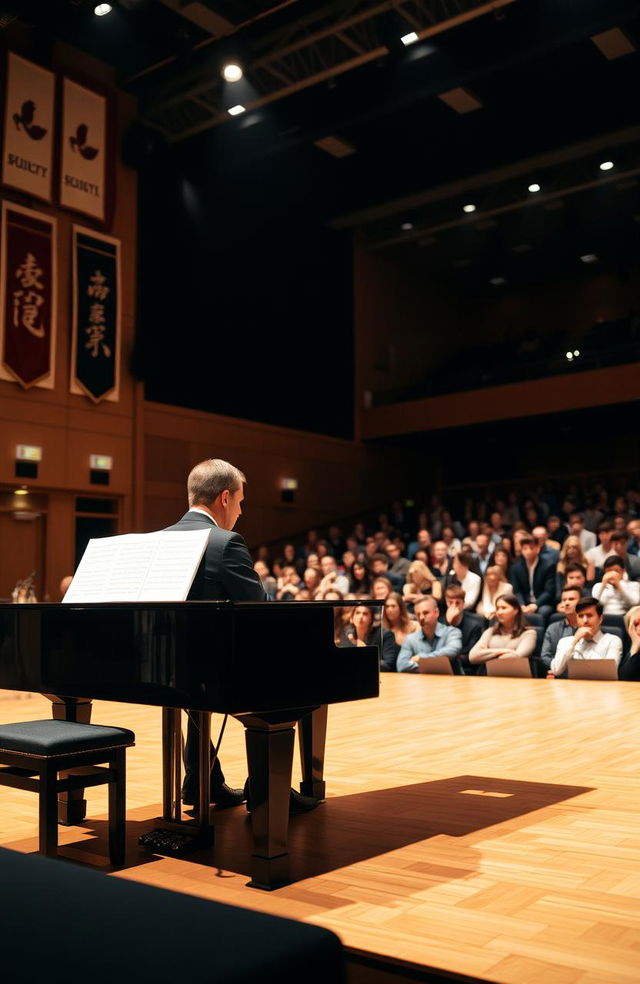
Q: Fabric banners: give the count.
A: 4